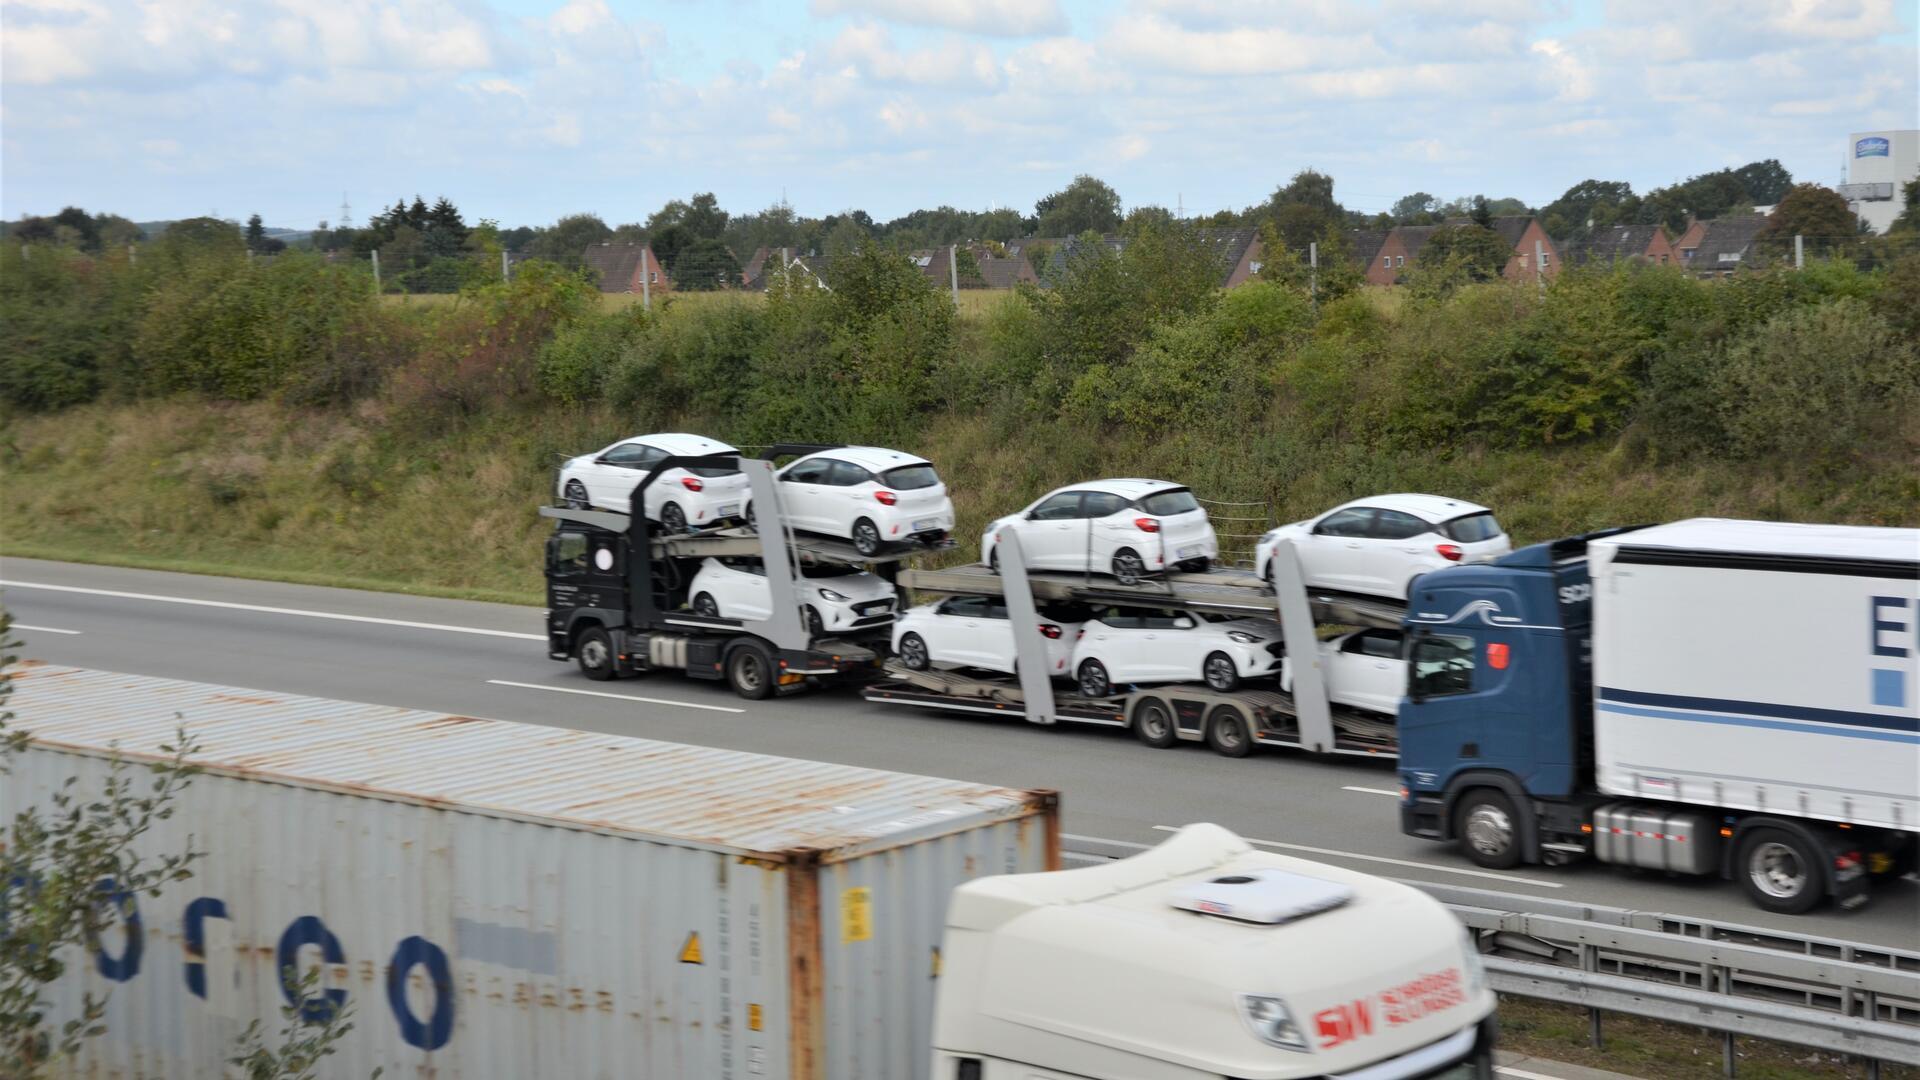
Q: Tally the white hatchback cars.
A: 8